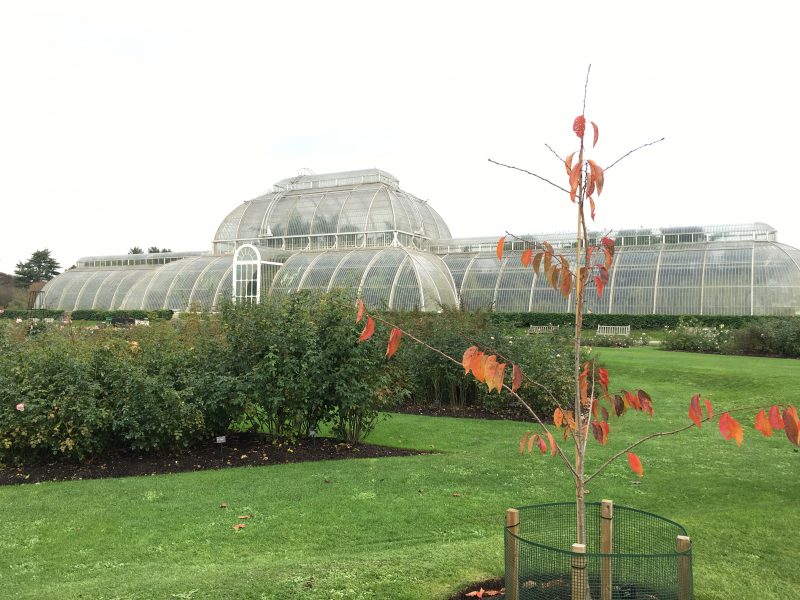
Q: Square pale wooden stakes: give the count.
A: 4